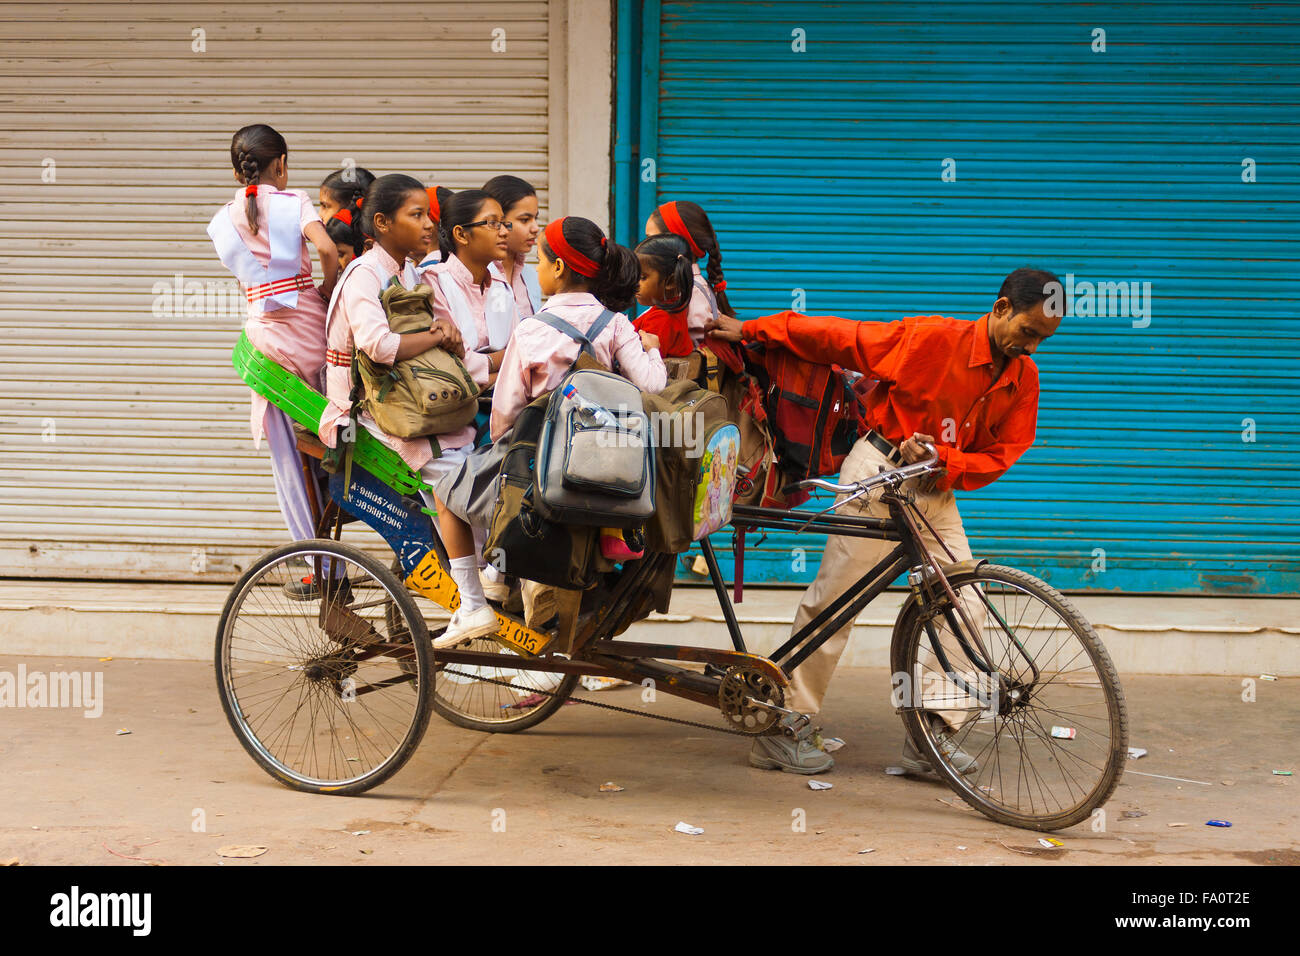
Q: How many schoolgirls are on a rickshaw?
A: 10